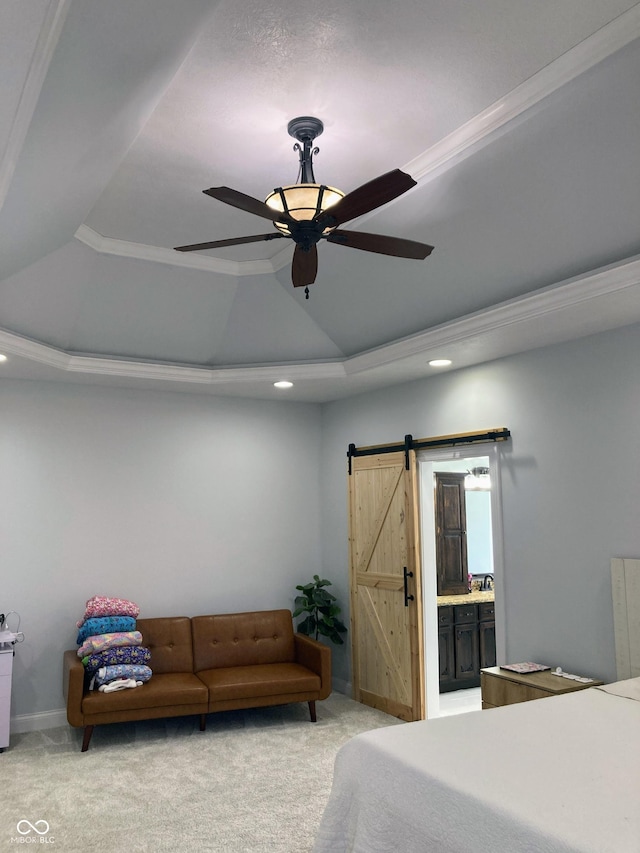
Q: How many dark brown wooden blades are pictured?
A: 5